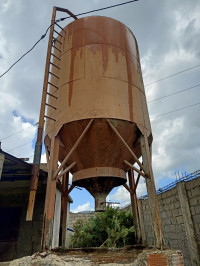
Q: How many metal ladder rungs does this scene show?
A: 11